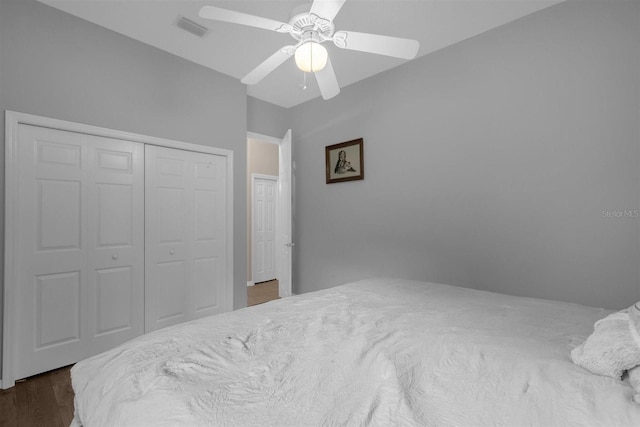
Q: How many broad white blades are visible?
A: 5